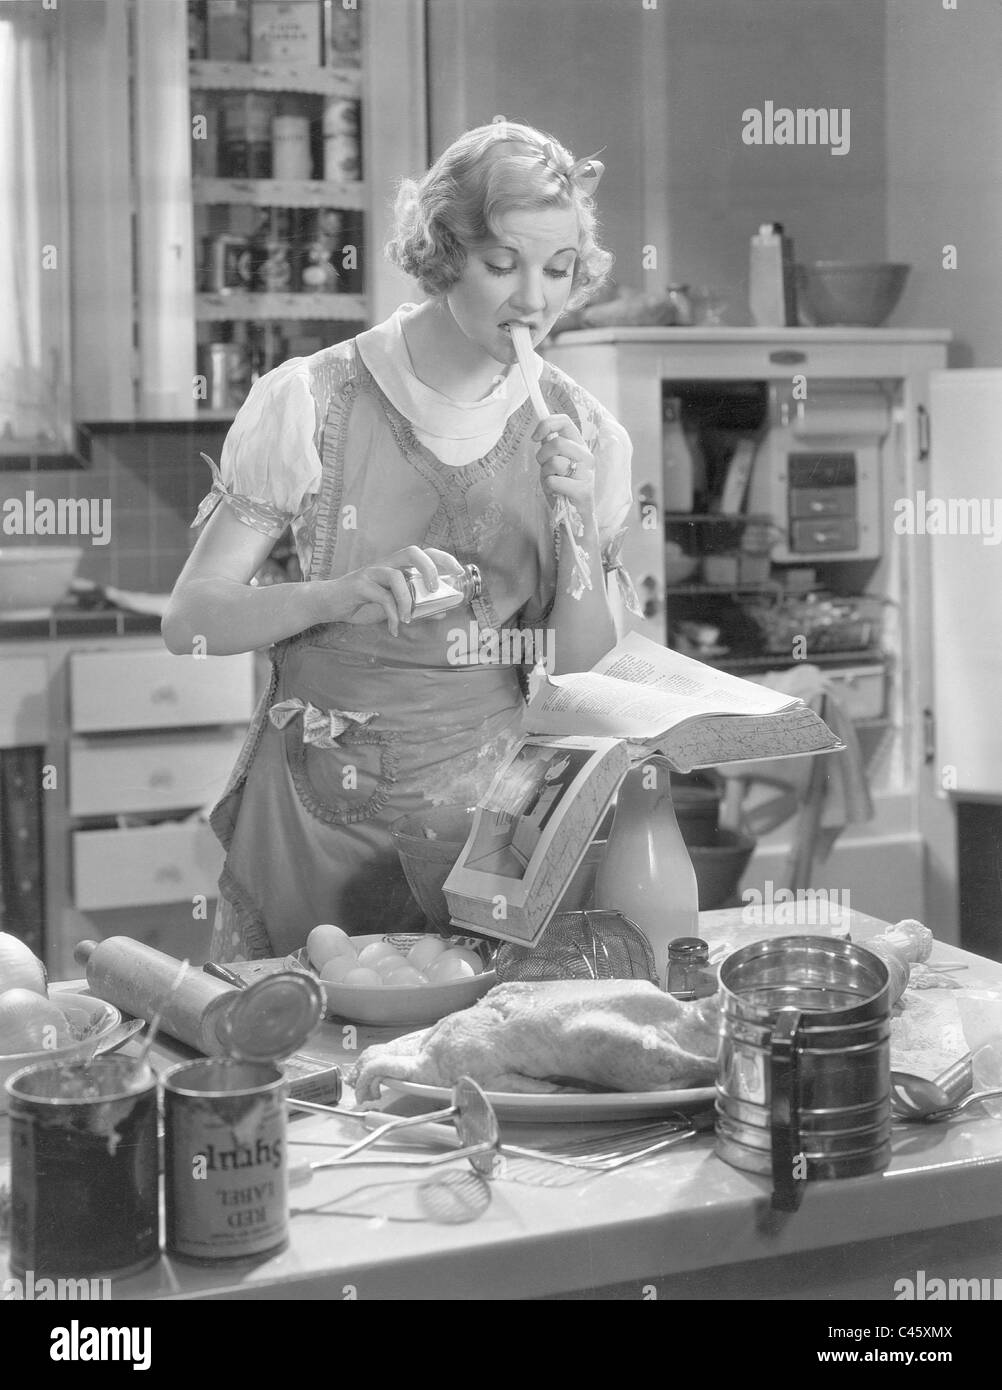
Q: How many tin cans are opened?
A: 2